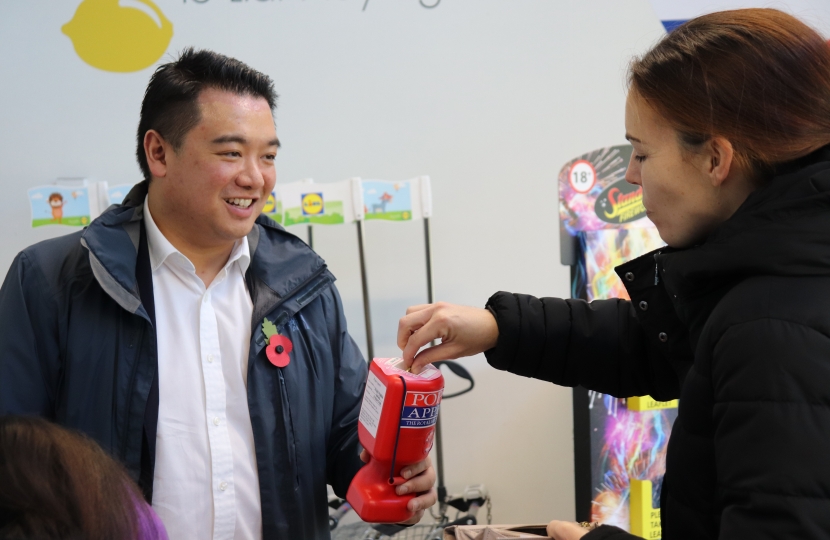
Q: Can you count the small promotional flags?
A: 5